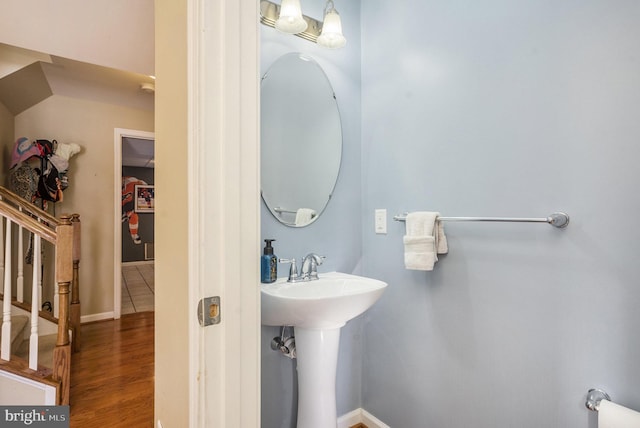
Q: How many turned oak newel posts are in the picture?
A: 2